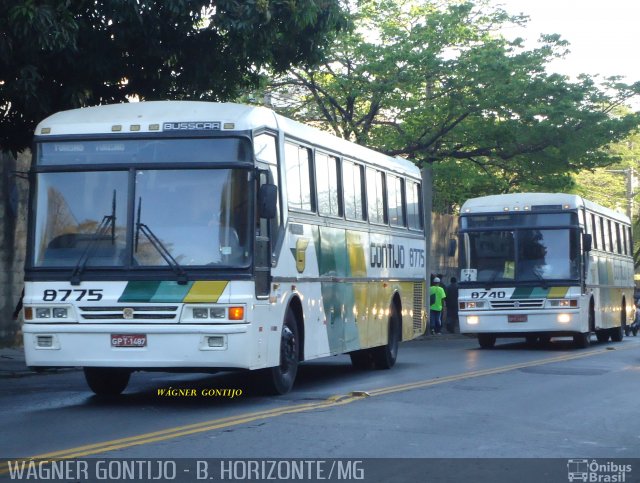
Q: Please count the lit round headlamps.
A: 2